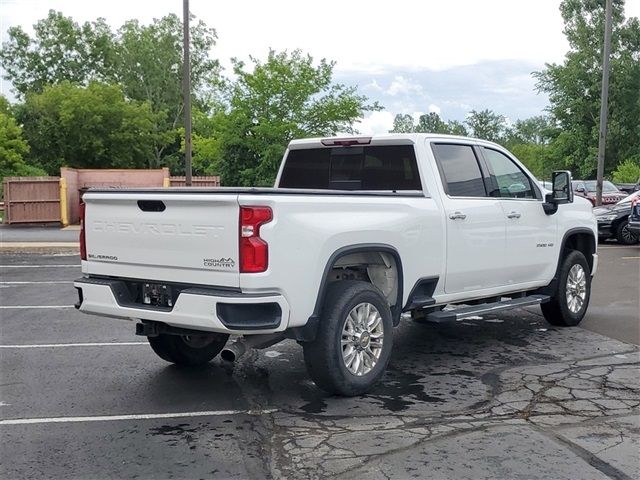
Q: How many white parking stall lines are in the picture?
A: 5